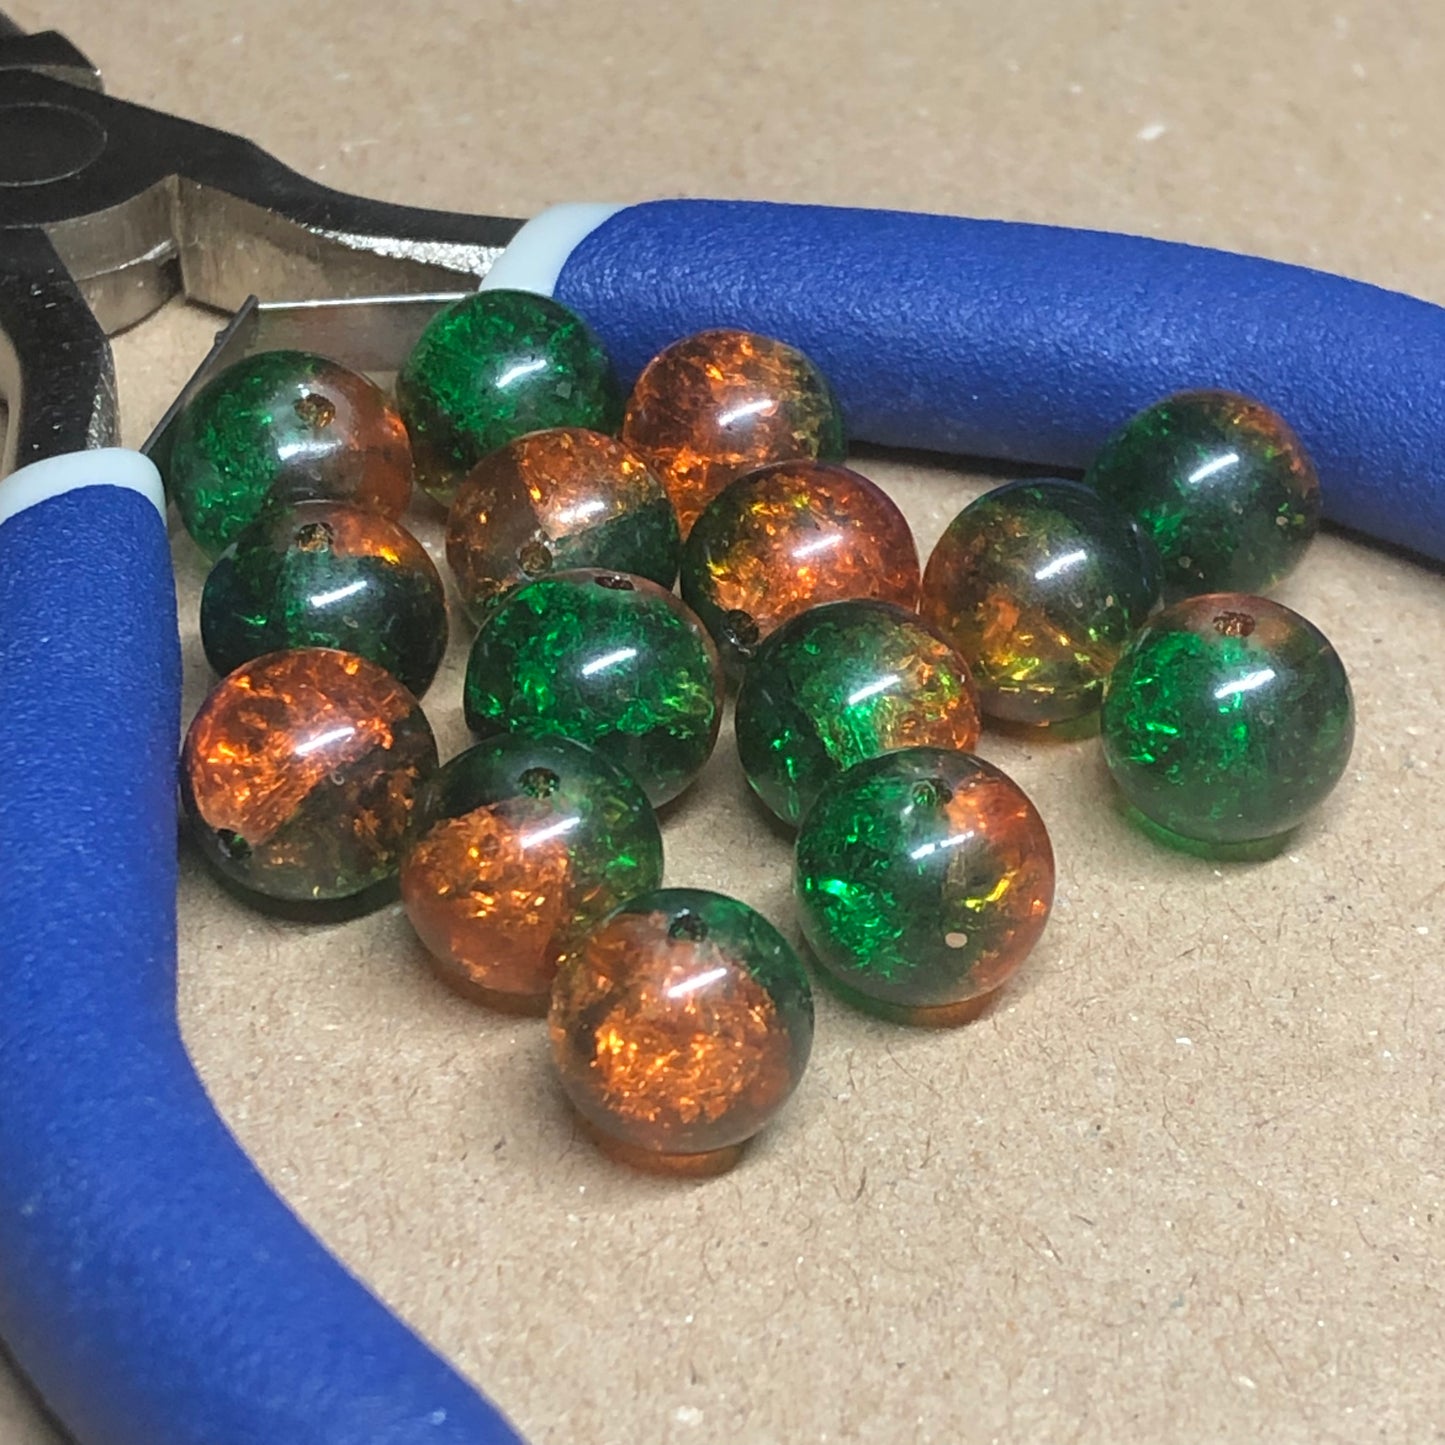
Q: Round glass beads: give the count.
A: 15